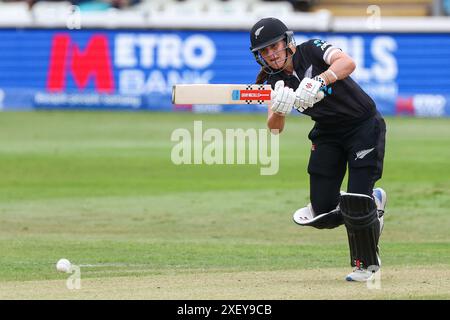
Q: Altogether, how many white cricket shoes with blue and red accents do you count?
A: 2